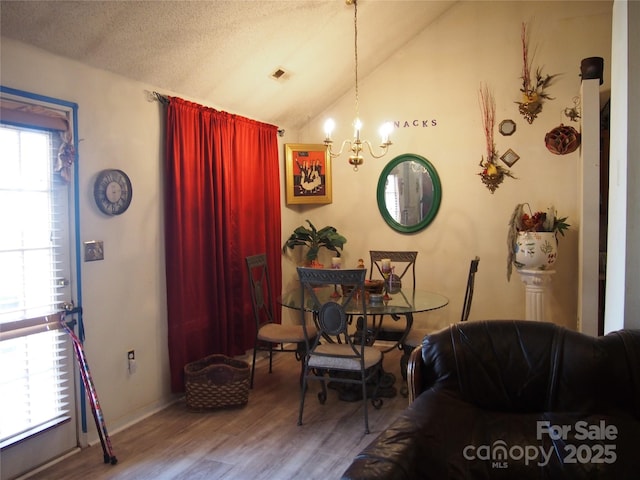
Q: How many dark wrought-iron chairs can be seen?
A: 4